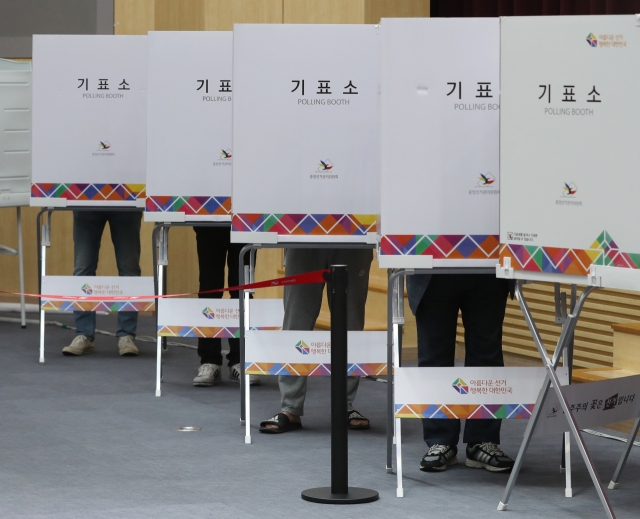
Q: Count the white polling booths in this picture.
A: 5